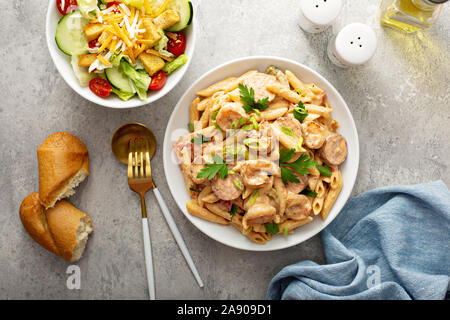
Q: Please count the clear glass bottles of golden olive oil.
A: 1